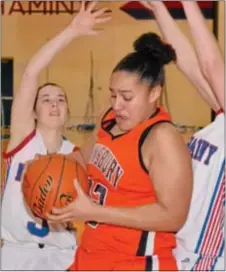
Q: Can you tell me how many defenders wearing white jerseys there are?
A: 2